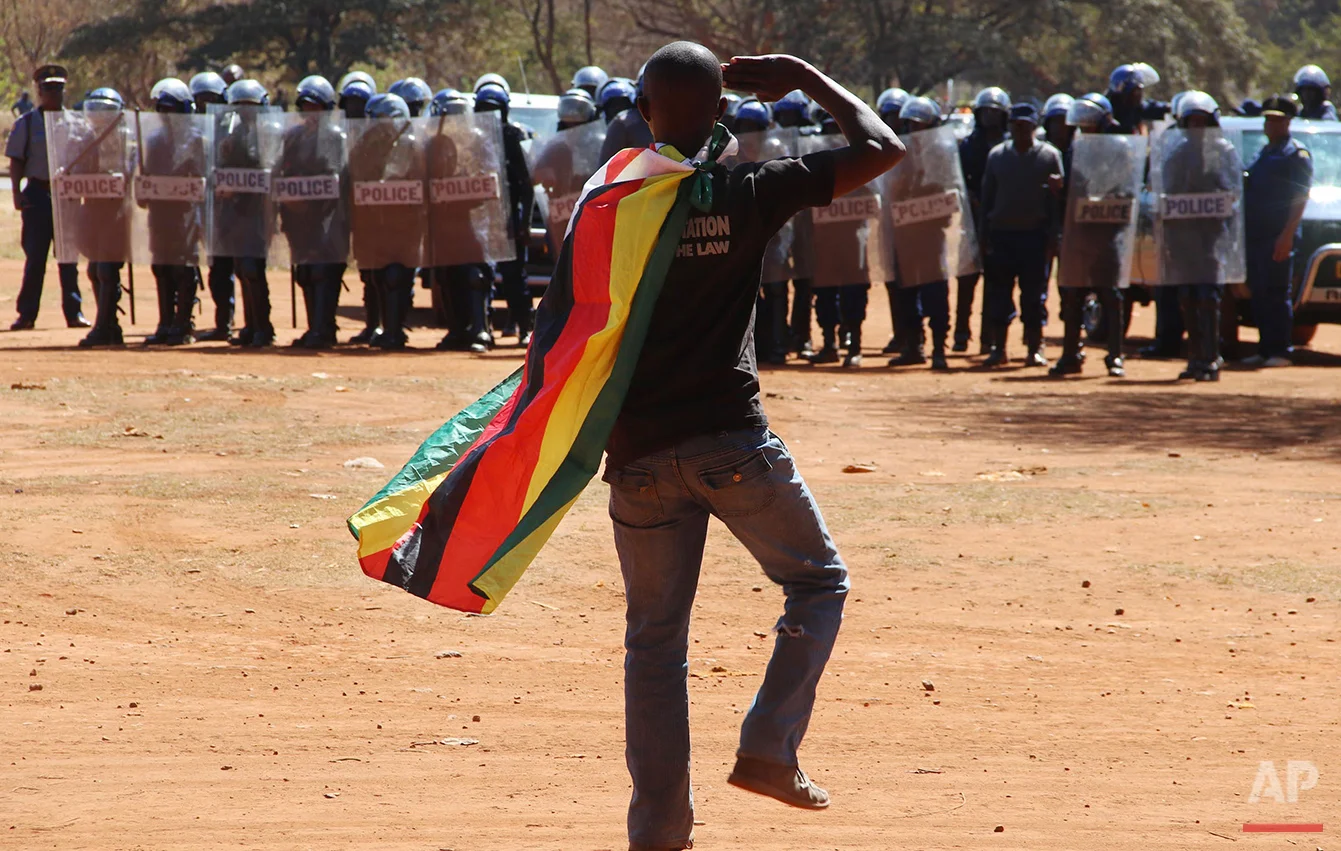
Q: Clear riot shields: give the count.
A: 12